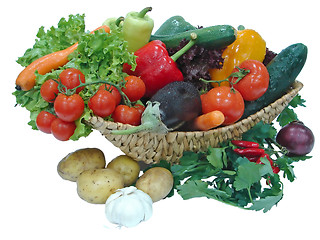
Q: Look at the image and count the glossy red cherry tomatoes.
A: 9